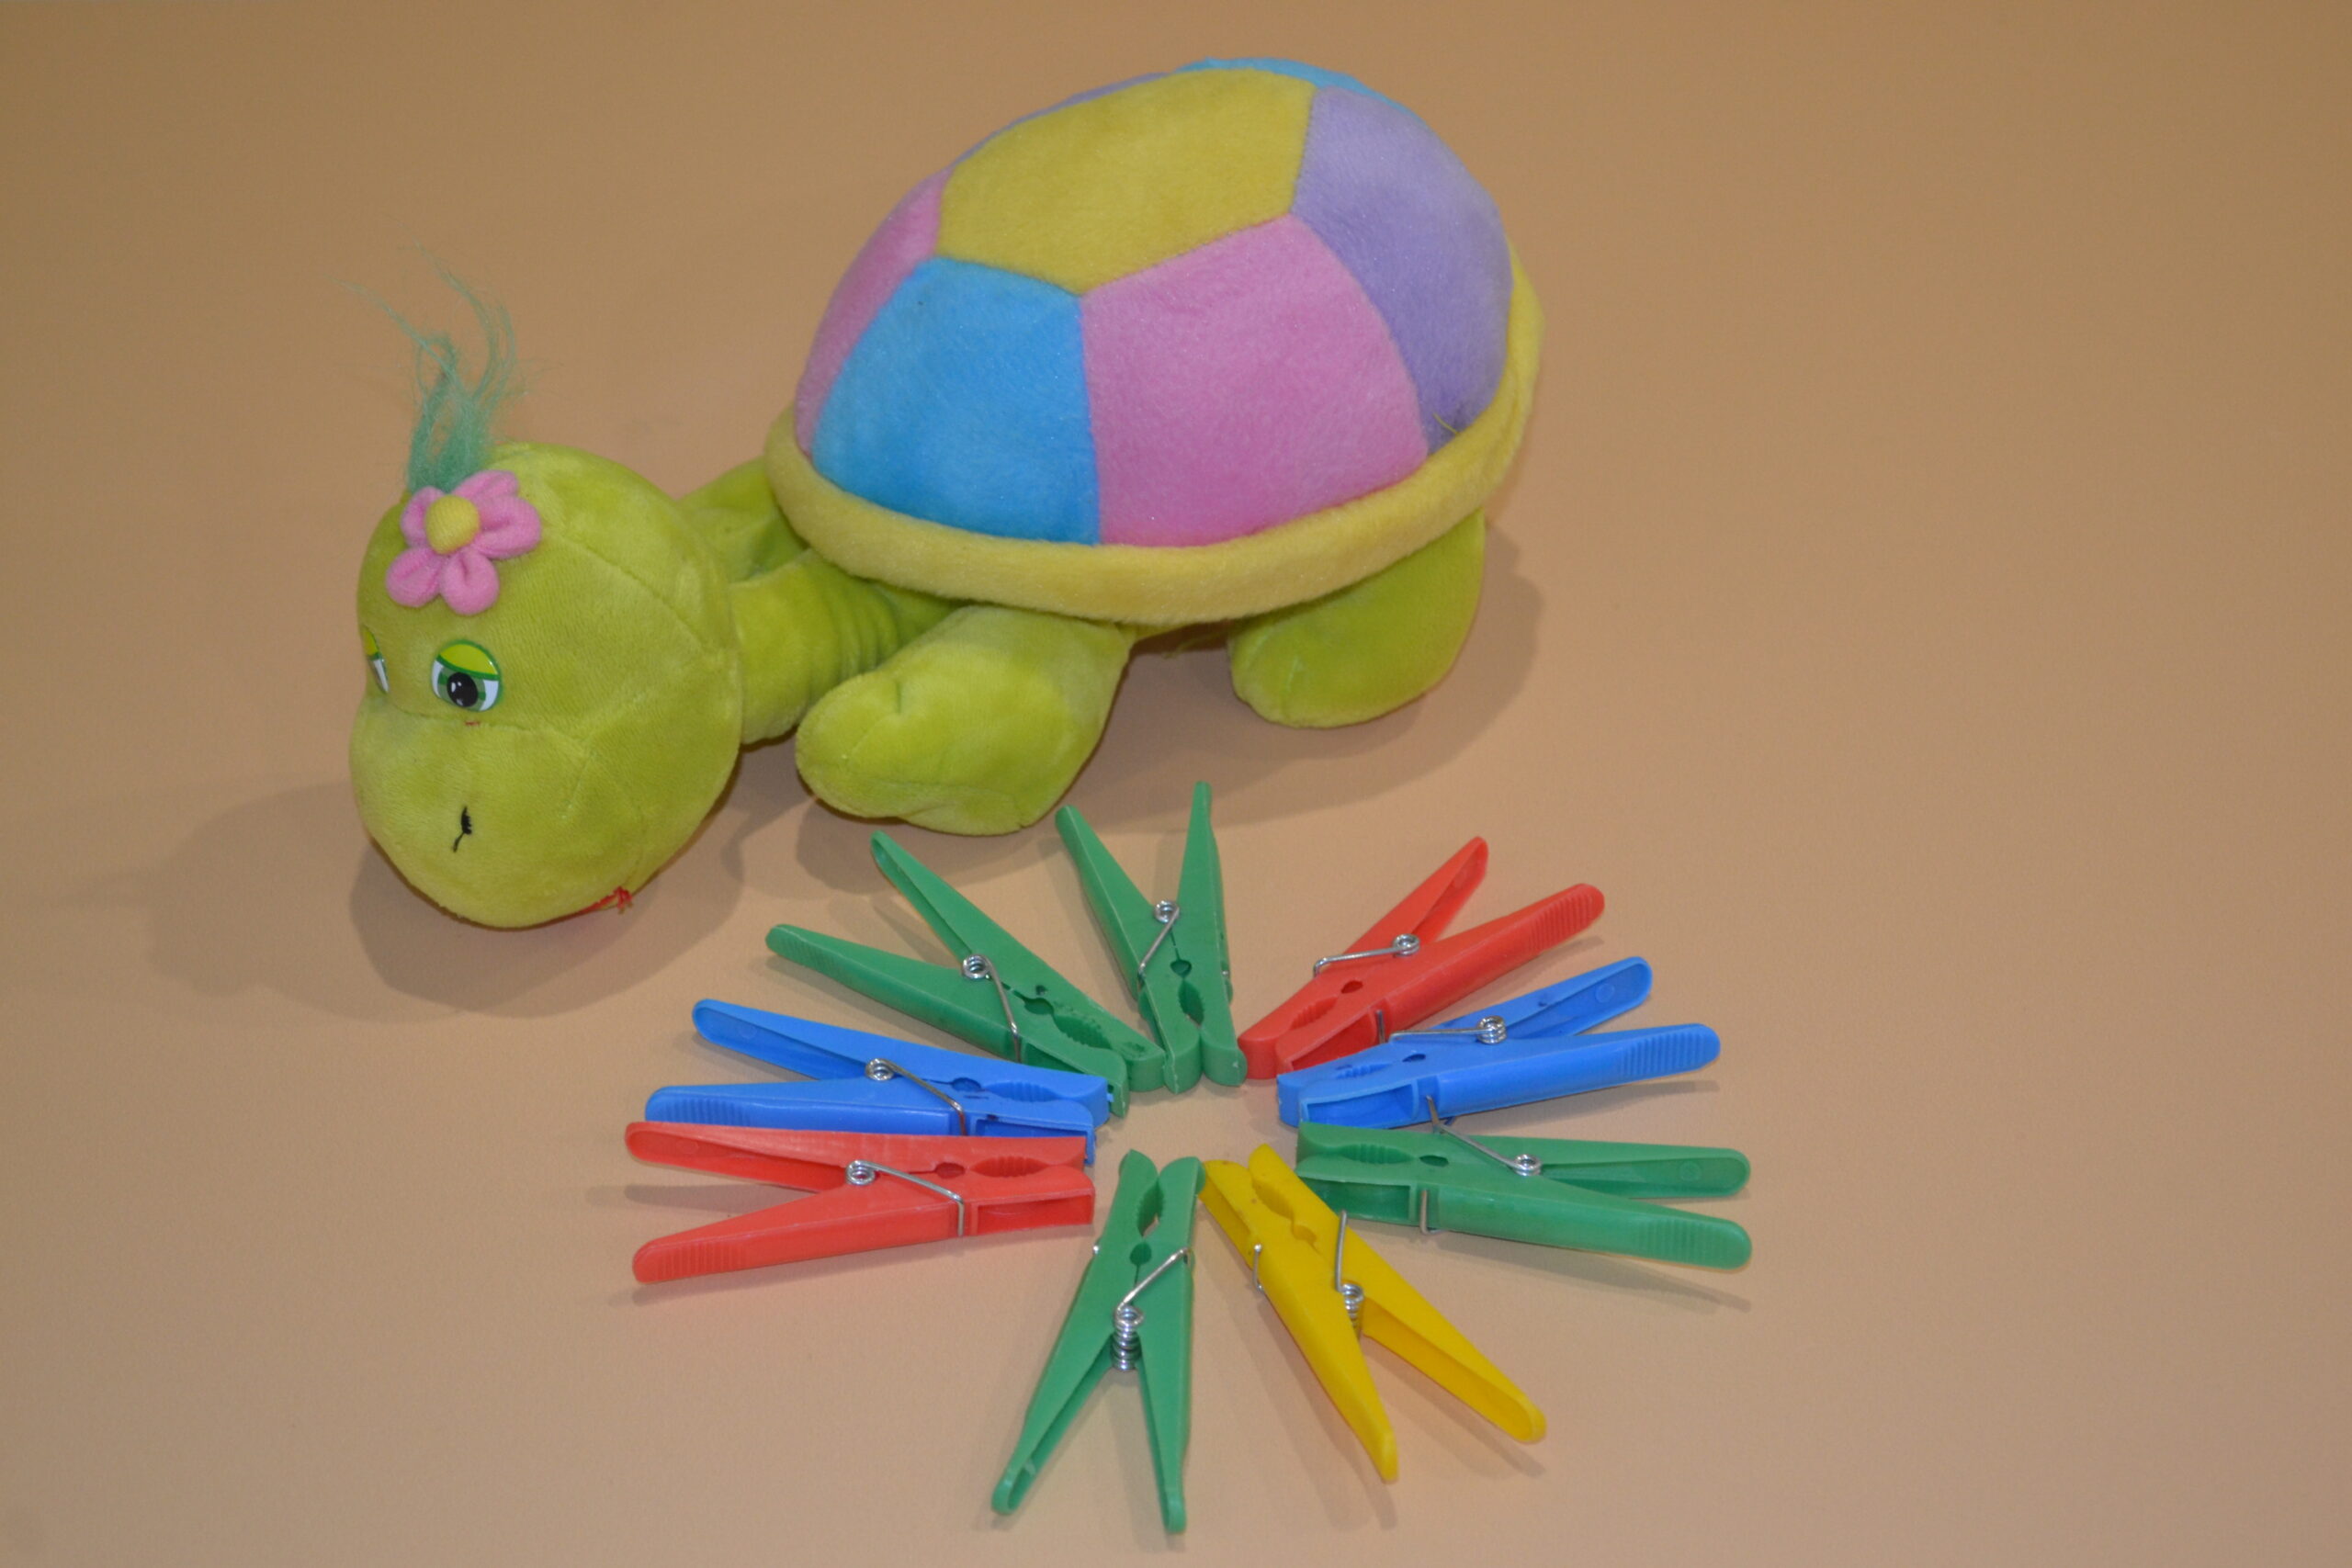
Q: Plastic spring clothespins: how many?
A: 9